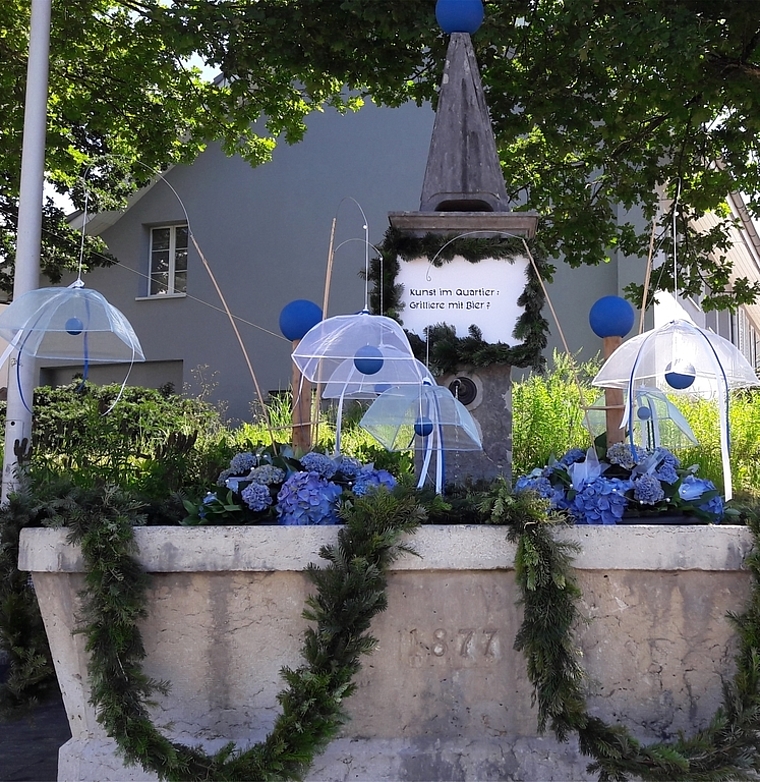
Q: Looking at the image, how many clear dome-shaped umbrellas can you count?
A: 6